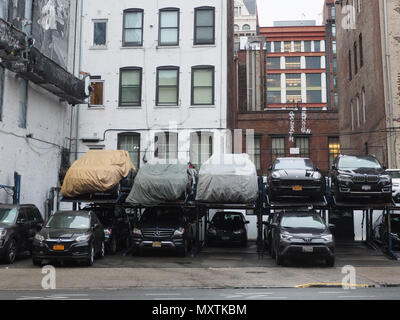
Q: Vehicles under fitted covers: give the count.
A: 3